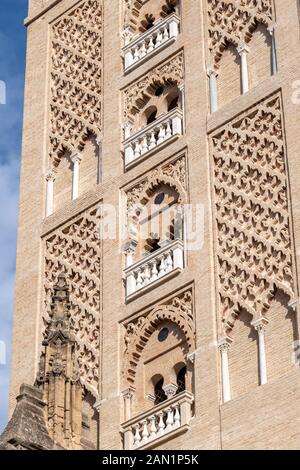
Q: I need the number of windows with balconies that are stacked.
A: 4